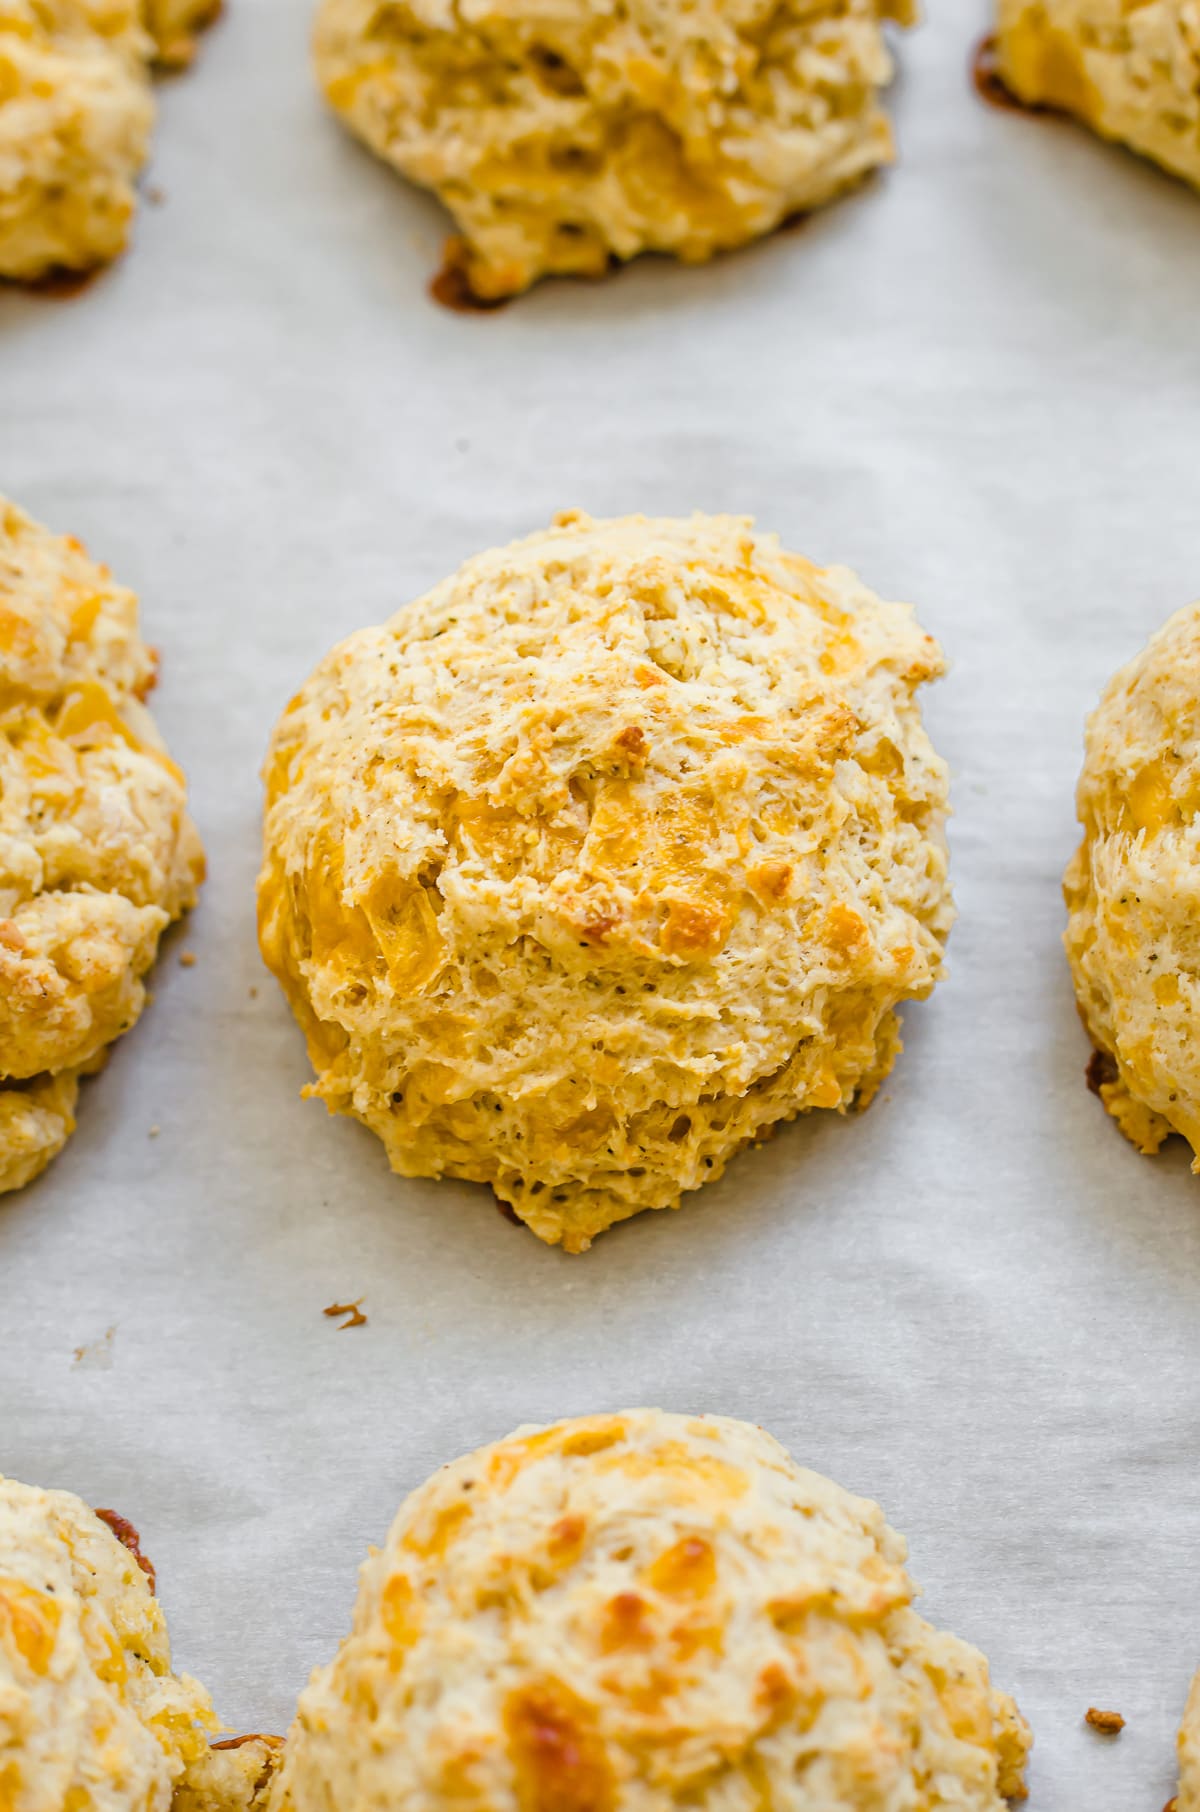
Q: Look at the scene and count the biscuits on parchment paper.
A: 9